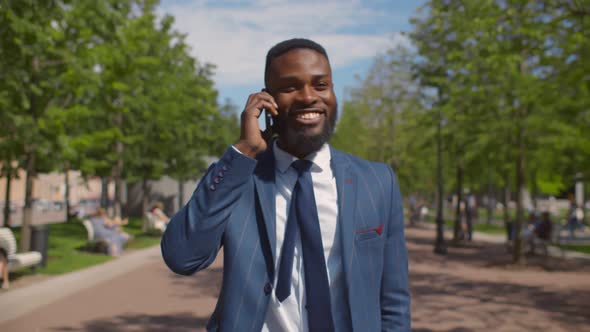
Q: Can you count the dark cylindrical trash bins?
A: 1